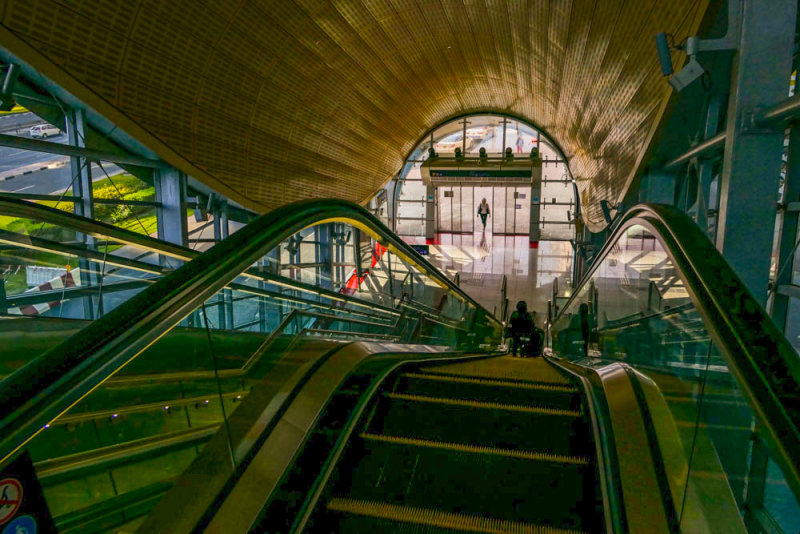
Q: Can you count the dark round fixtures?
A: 5